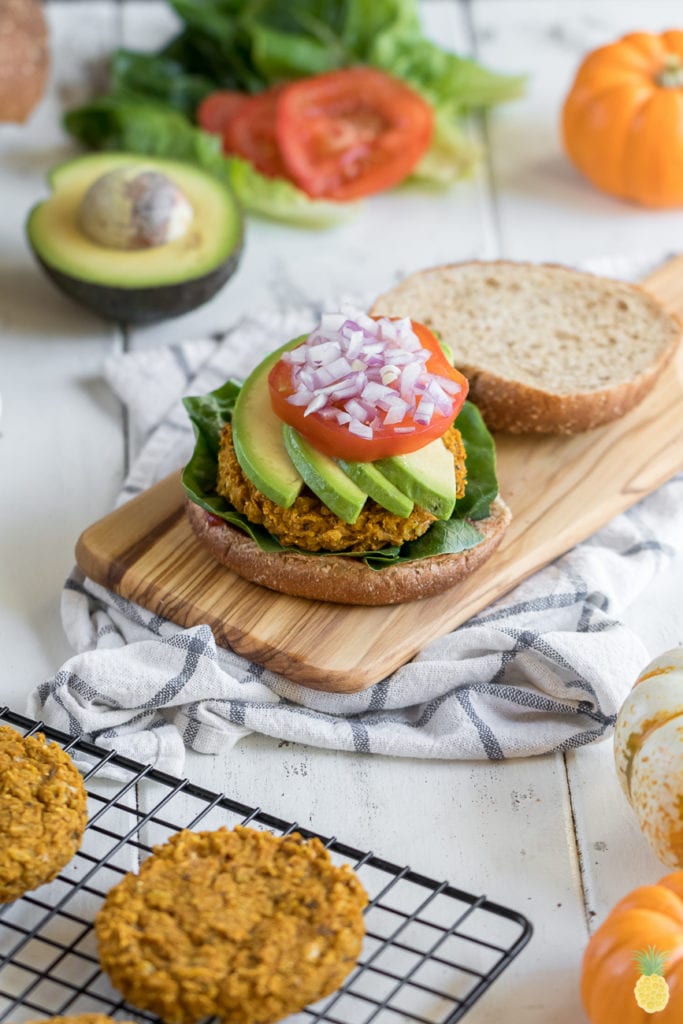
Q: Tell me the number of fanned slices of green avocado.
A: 4